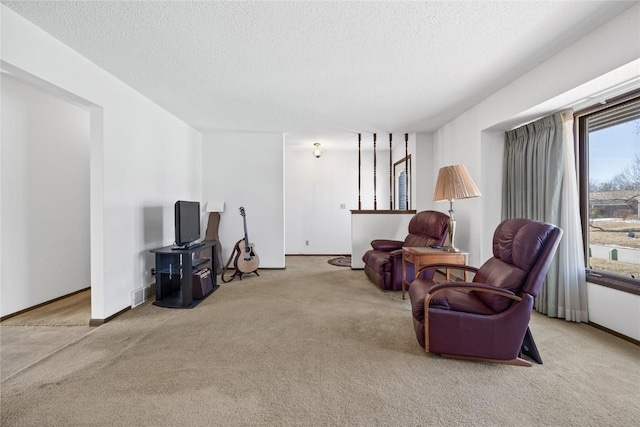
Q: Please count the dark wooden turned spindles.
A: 4